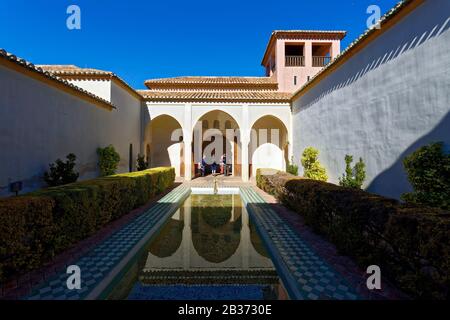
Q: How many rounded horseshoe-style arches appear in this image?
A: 3